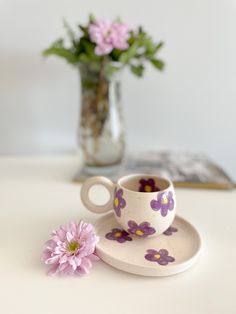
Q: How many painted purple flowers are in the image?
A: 7